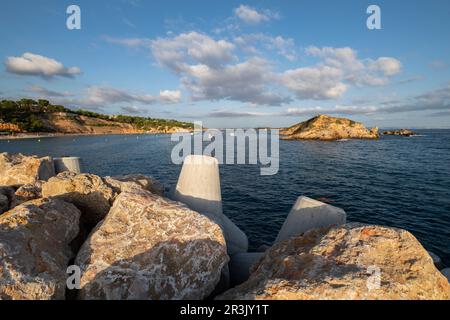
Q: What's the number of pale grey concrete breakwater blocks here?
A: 3